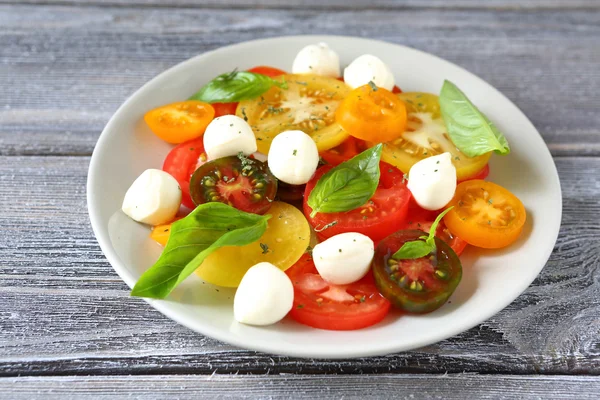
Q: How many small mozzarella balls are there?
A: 8